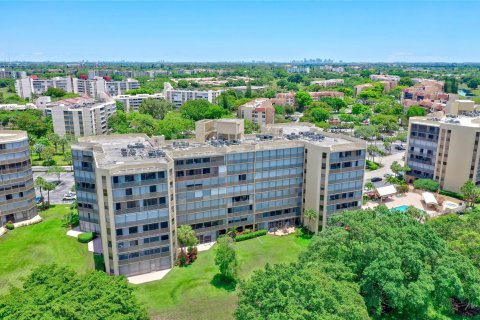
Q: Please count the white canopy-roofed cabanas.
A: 2